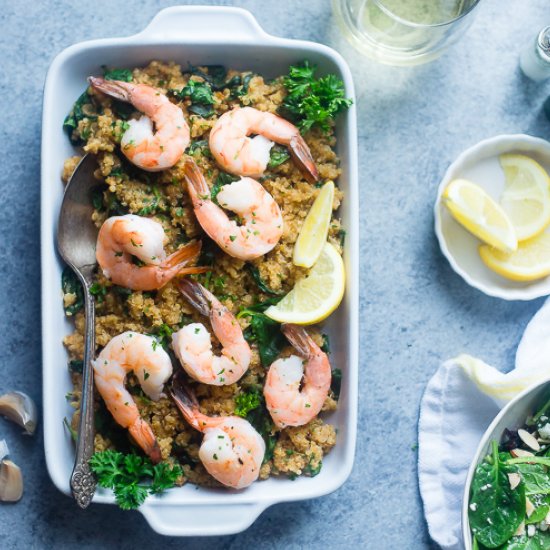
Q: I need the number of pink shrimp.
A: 8